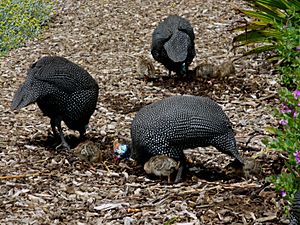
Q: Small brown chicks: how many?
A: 6